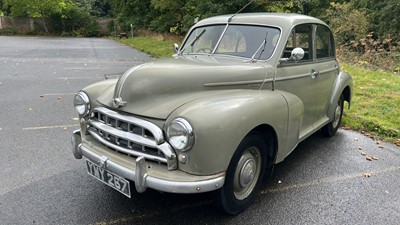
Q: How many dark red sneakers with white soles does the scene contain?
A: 0